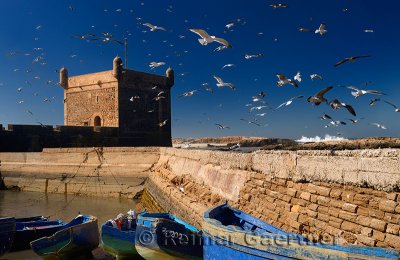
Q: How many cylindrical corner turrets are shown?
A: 3